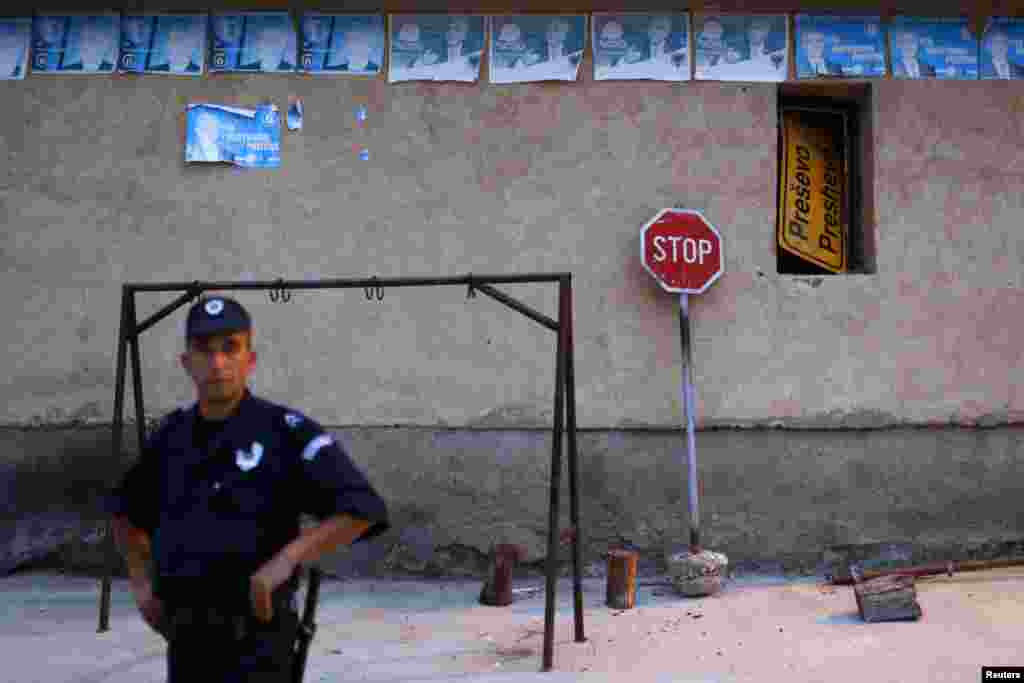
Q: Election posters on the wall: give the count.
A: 13